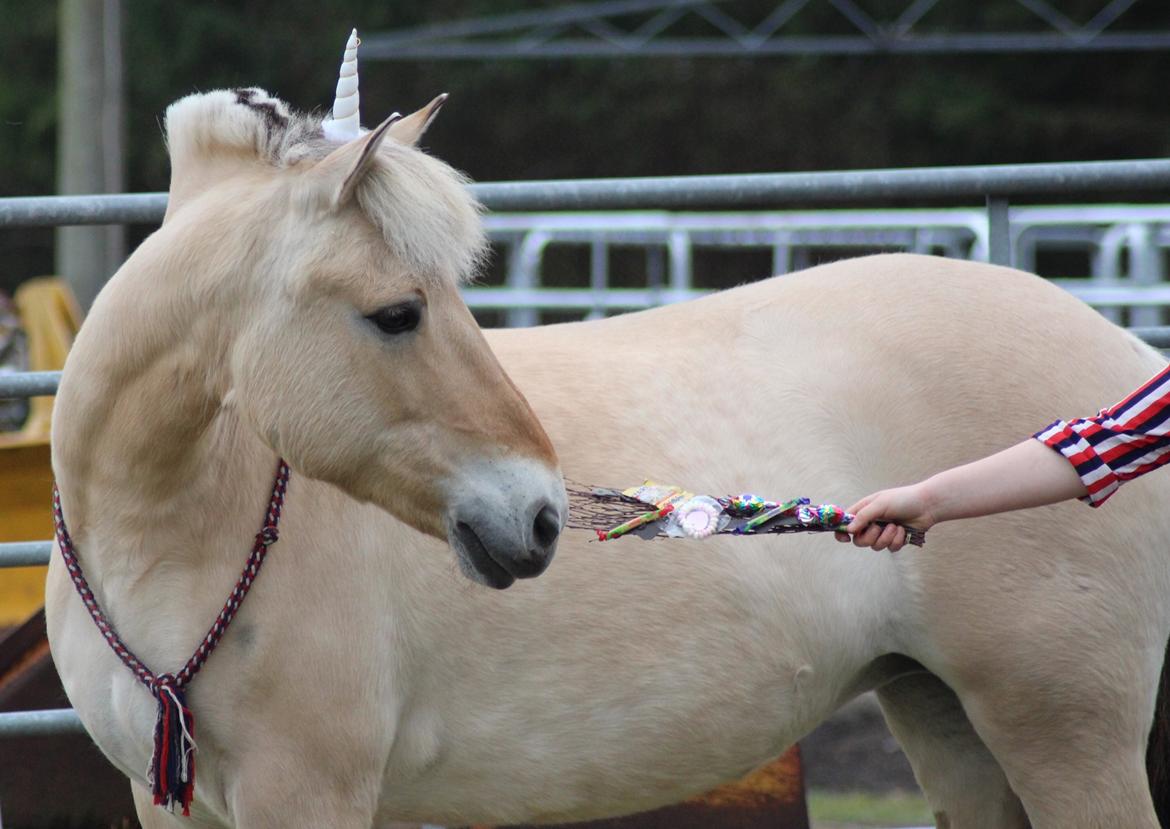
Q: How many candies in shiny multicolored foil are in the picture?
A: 2